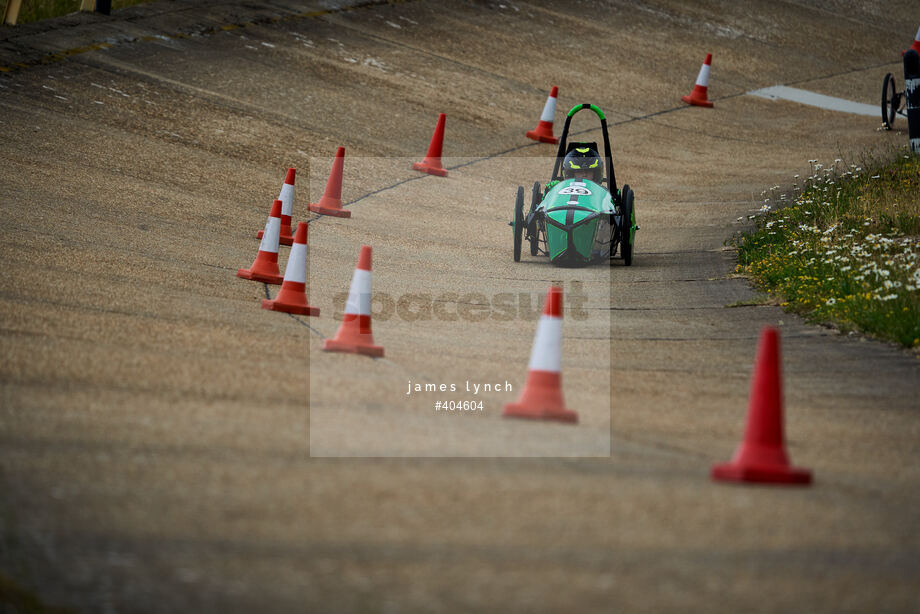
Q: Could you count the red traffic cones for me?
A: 11